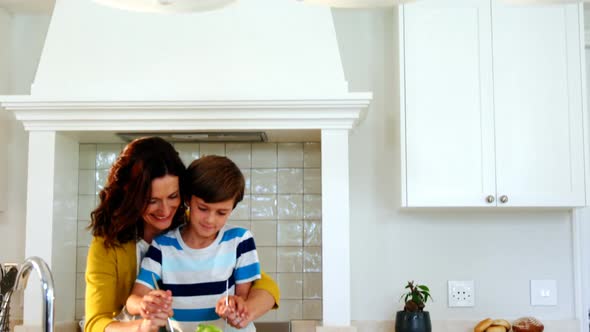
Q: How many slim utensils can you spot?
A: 2